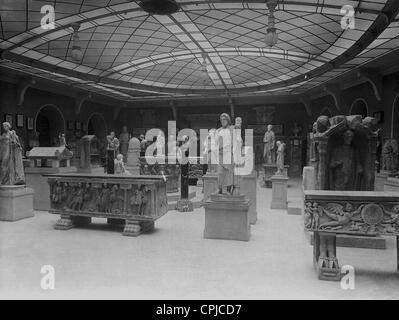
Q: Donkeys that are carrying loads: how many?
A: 0